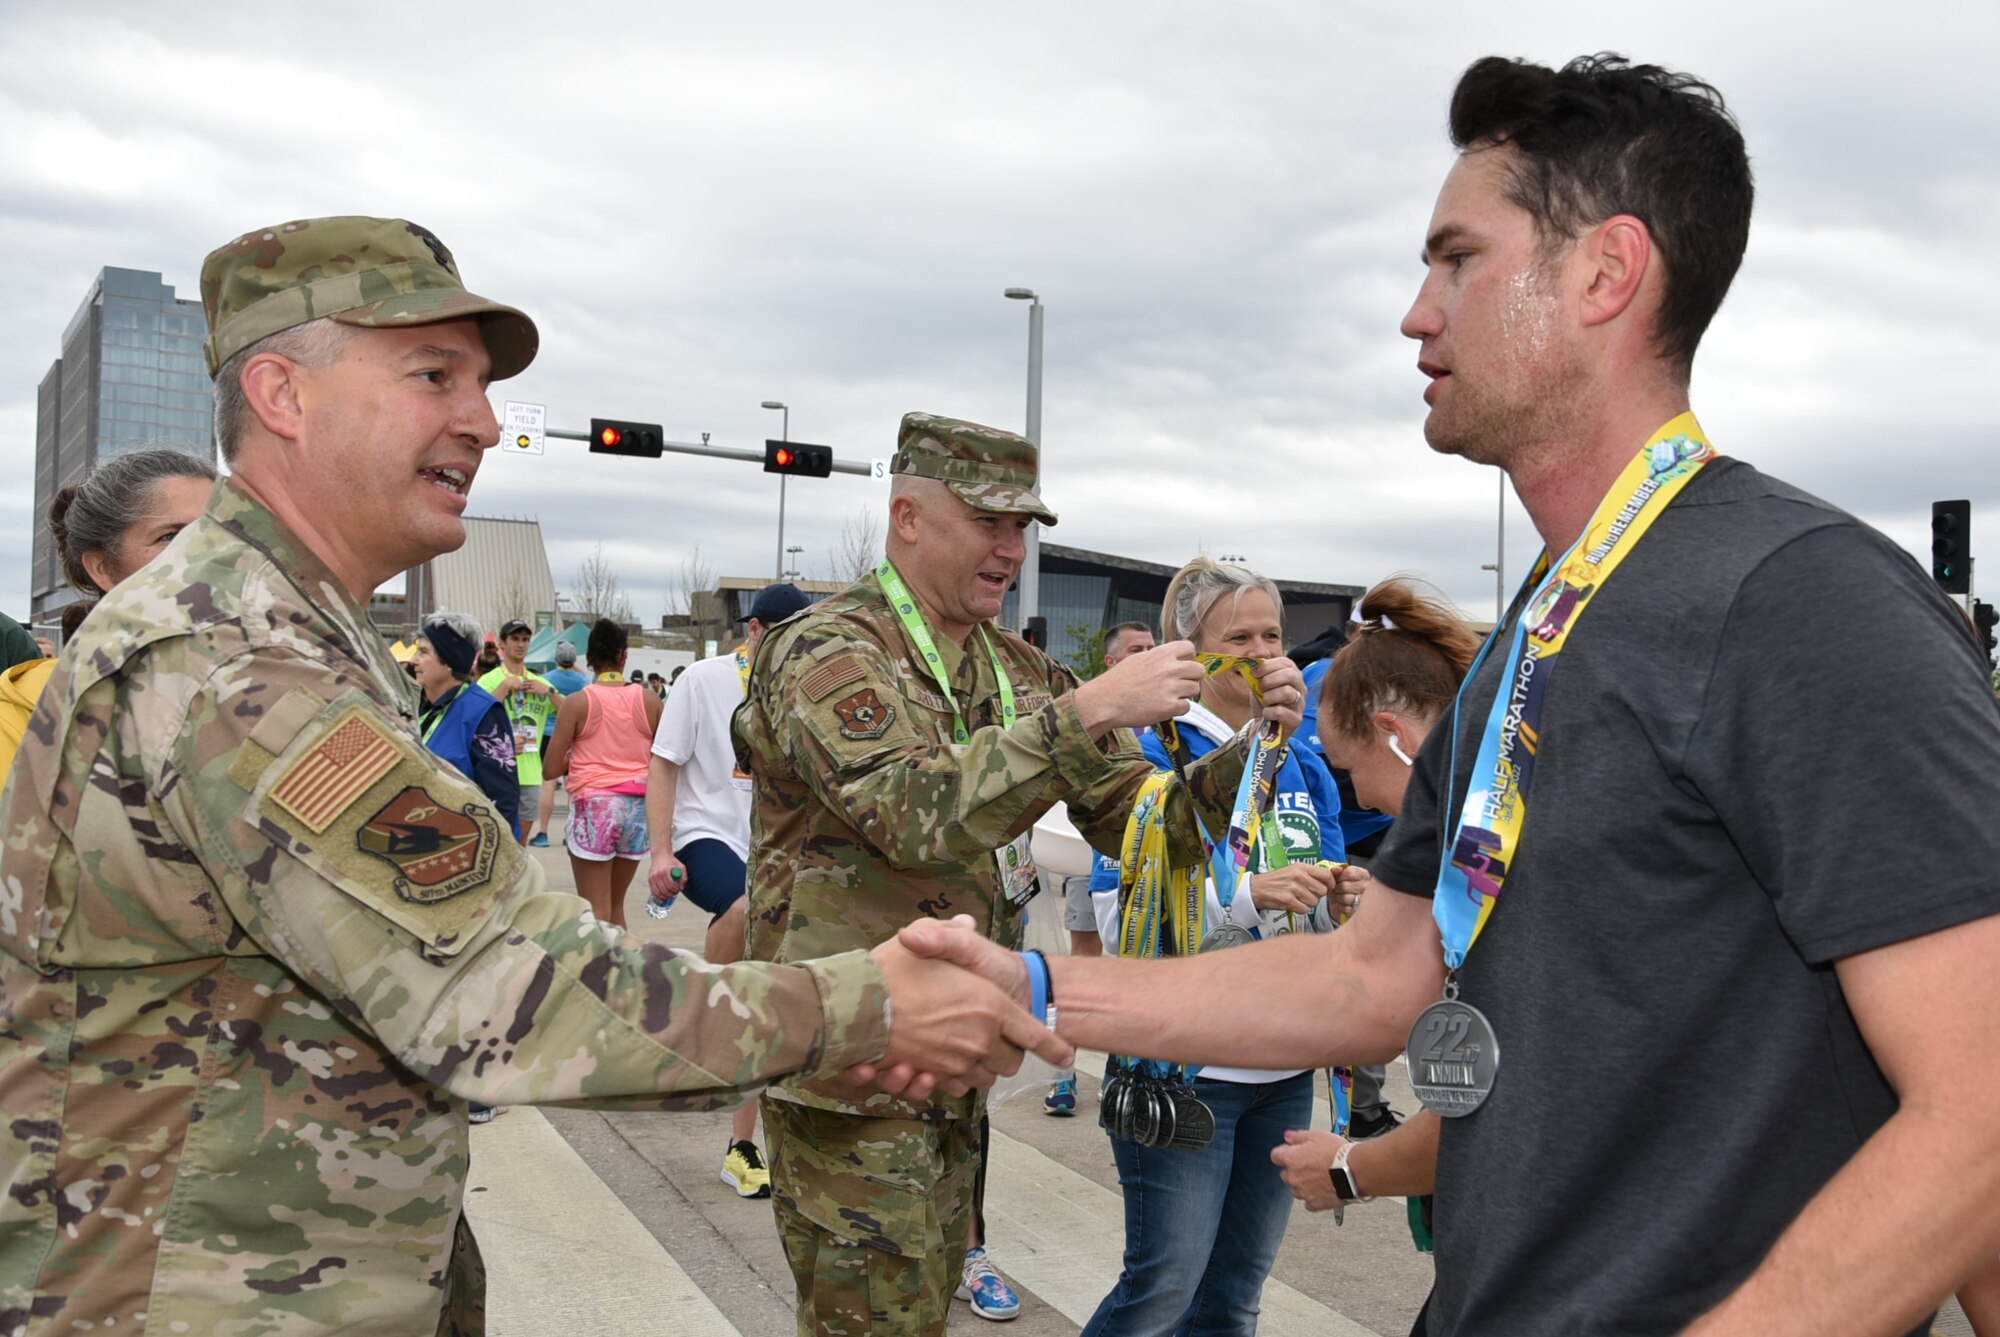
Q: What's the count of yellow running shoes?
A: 1